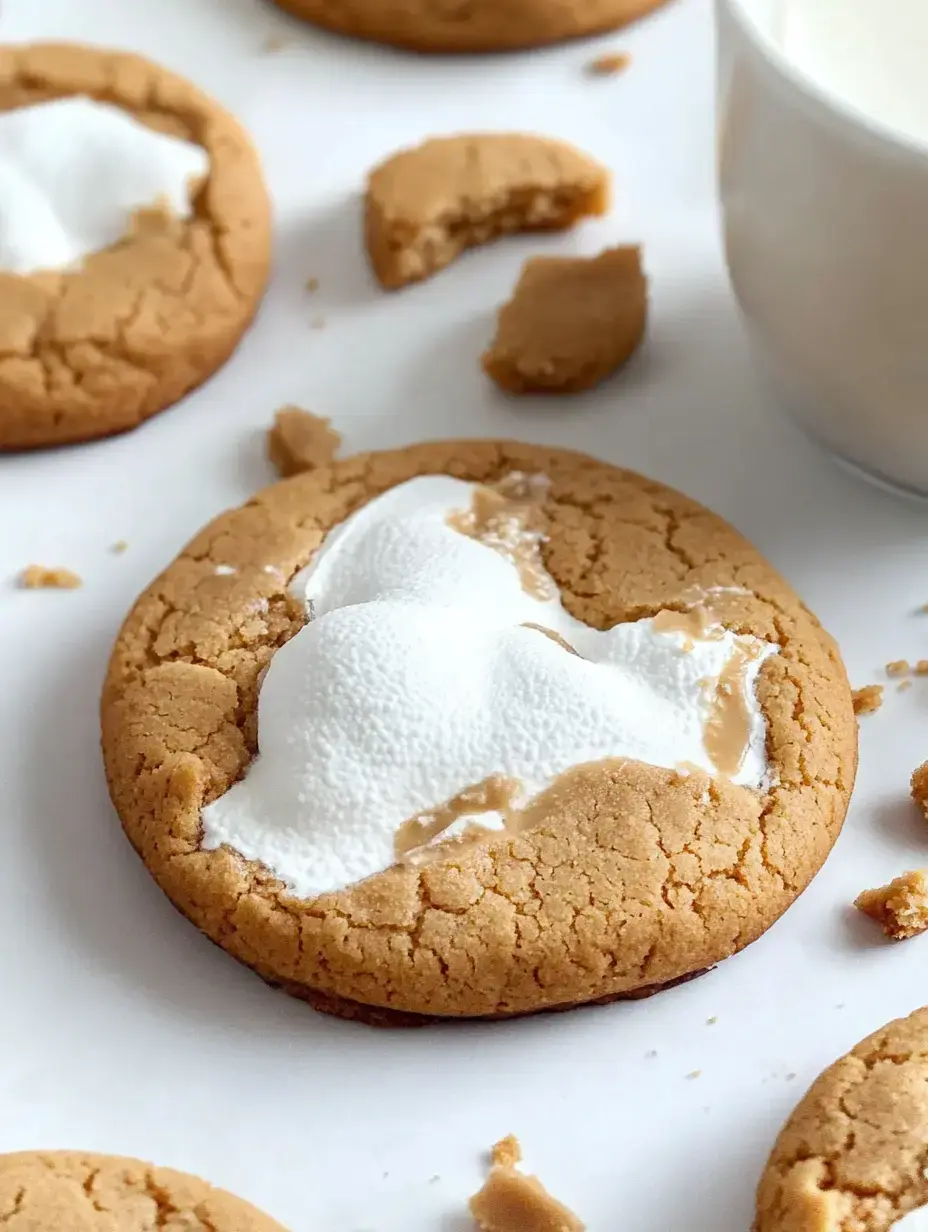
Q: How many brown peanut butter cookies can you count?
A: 5